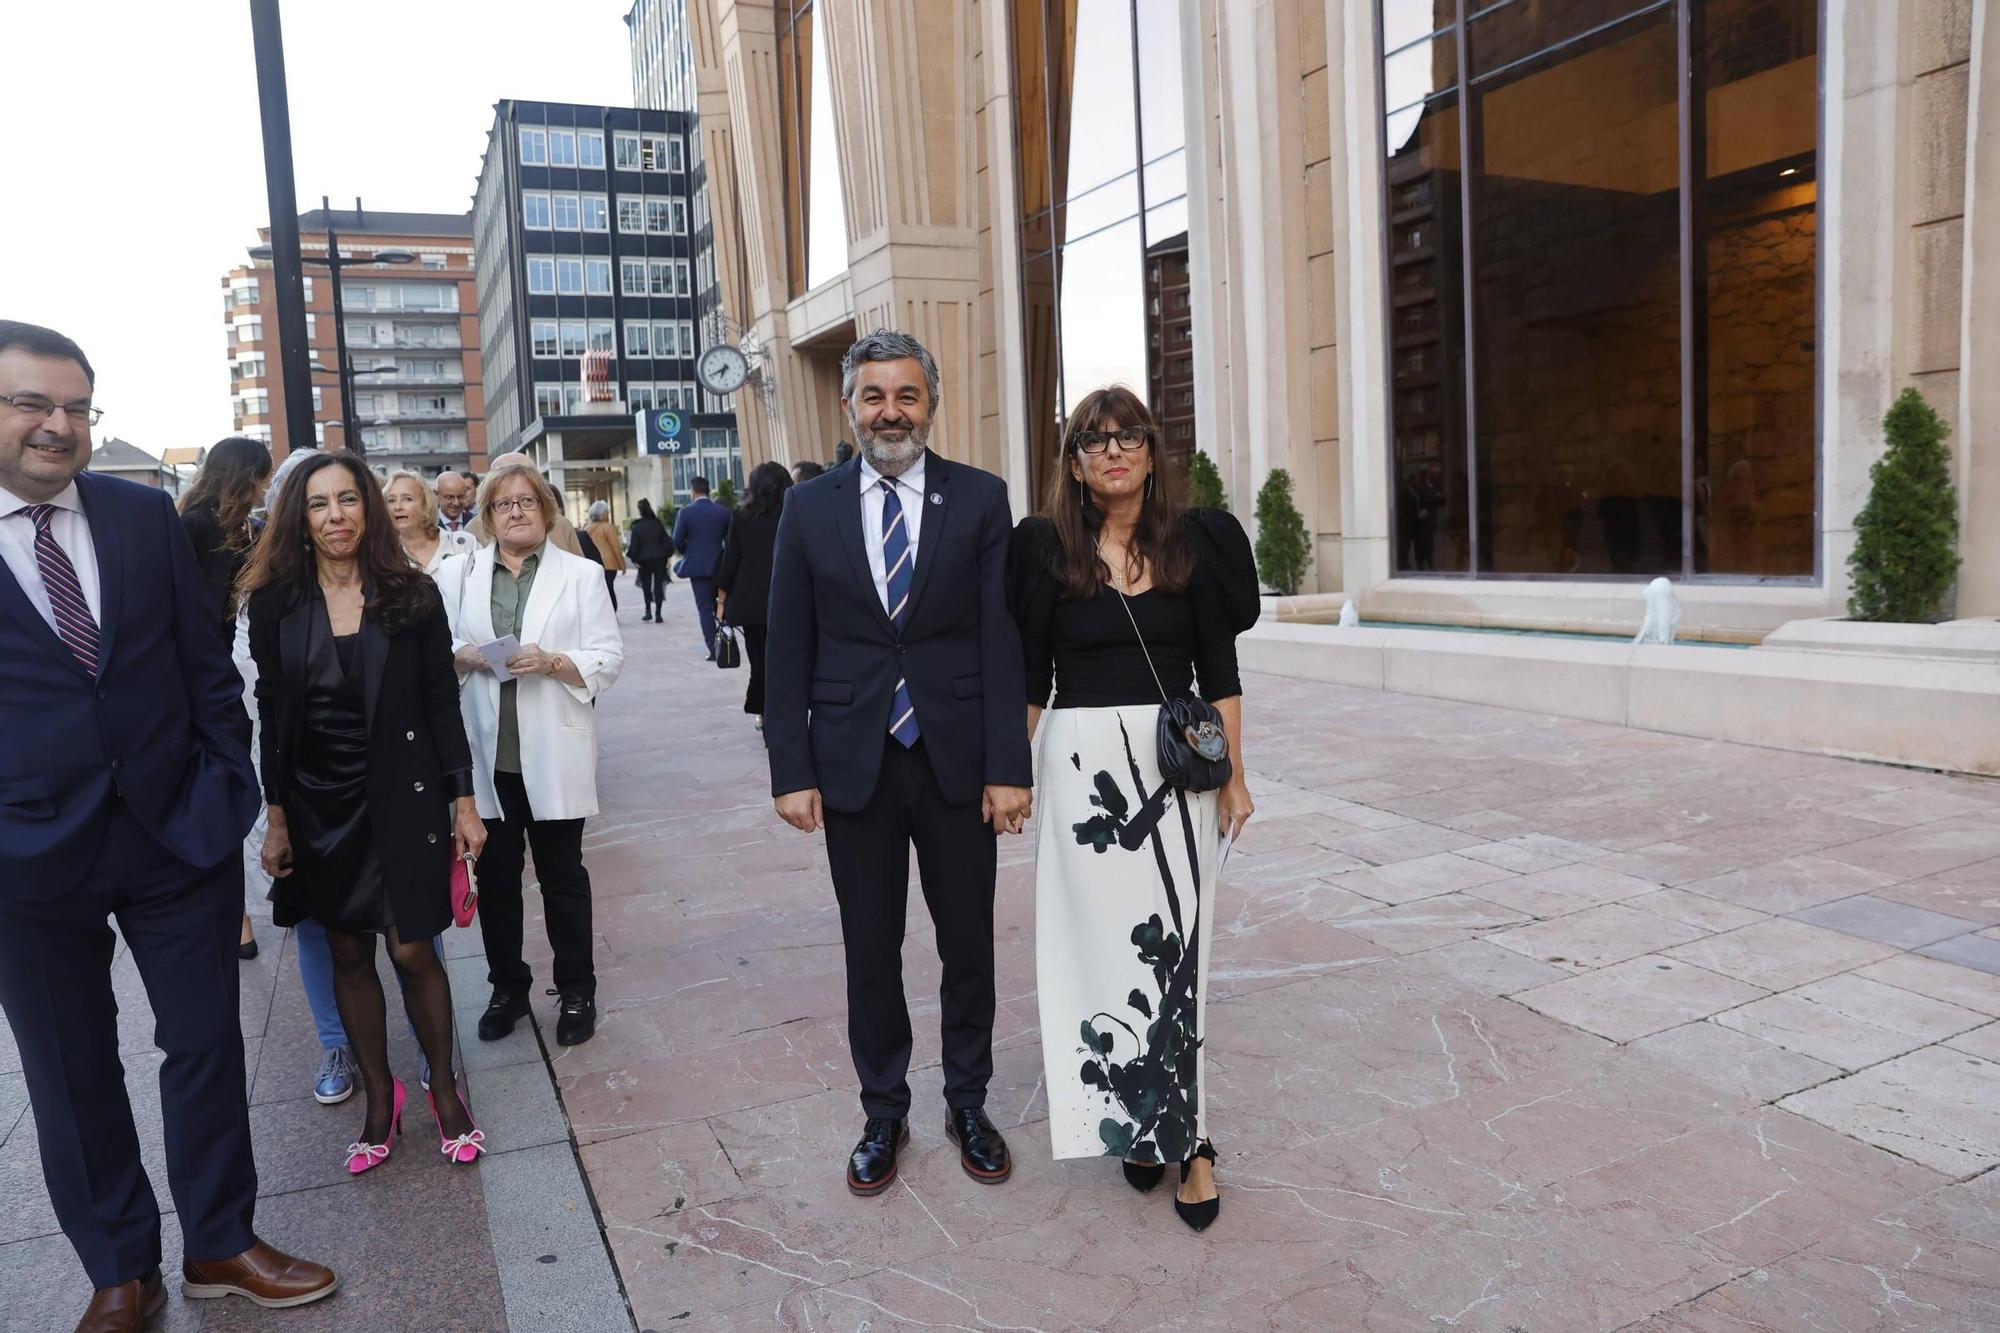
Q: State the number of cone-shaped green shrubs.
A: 3